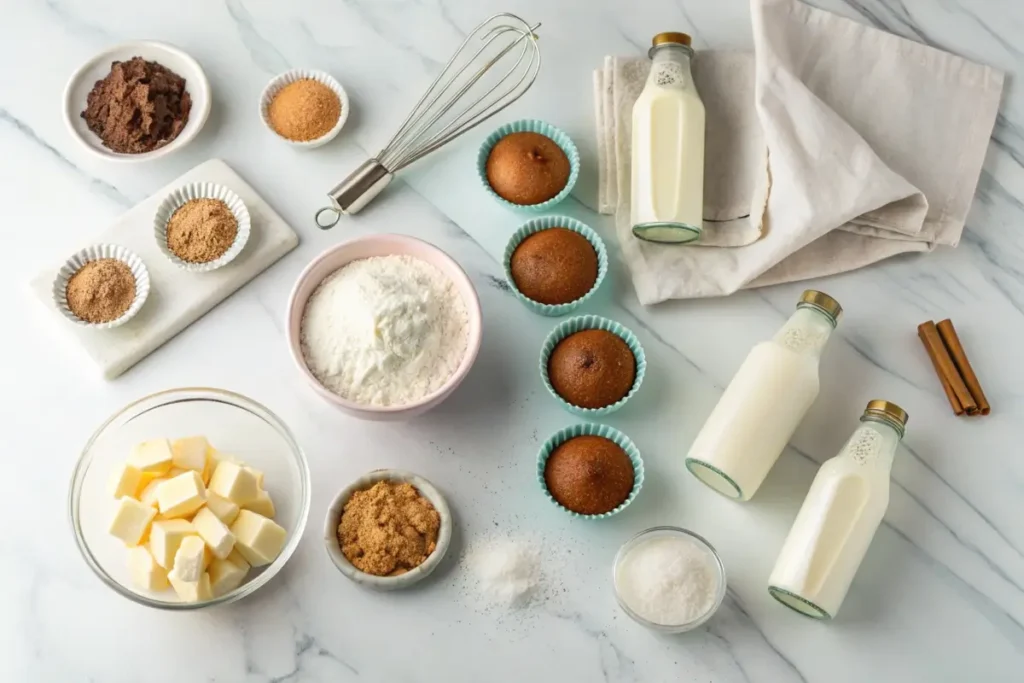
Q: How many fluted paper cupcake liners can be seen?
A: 7